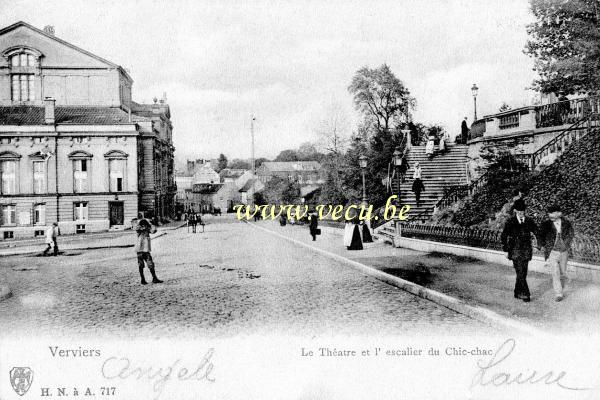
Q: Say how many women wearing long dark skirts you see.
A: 2